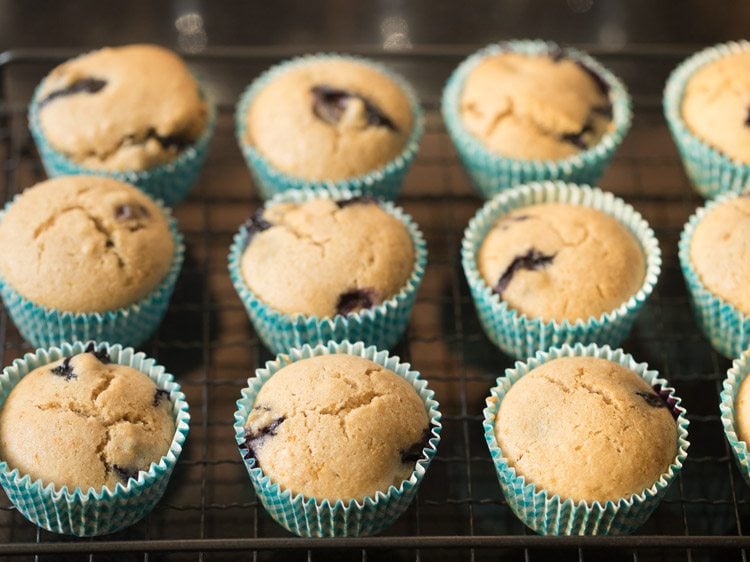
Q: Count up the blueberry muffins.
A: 12